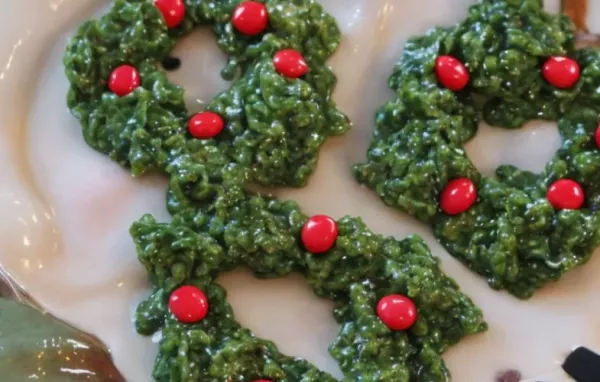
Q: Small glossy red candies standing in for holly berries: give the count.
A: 14